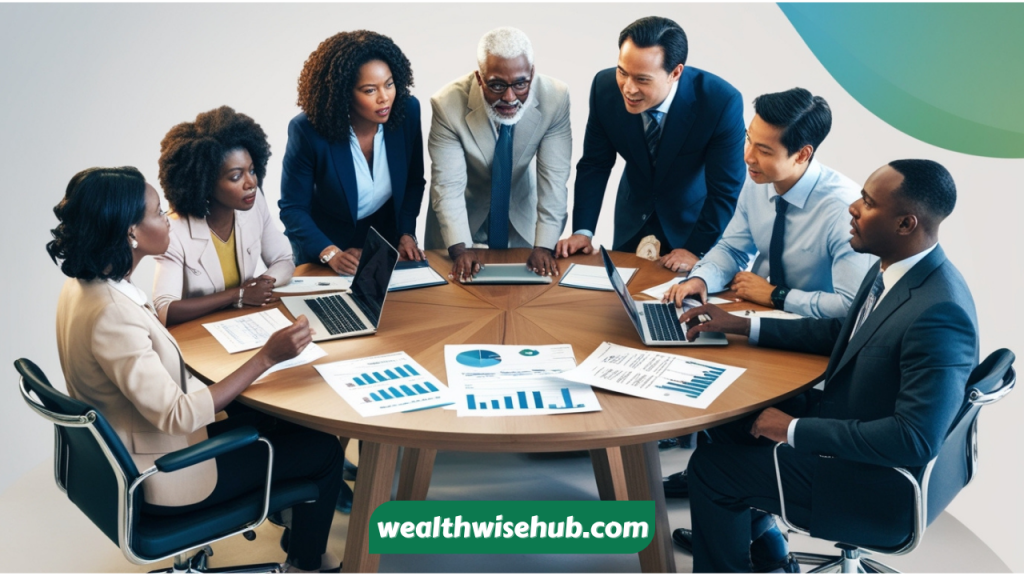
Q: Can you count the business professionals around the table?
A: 7